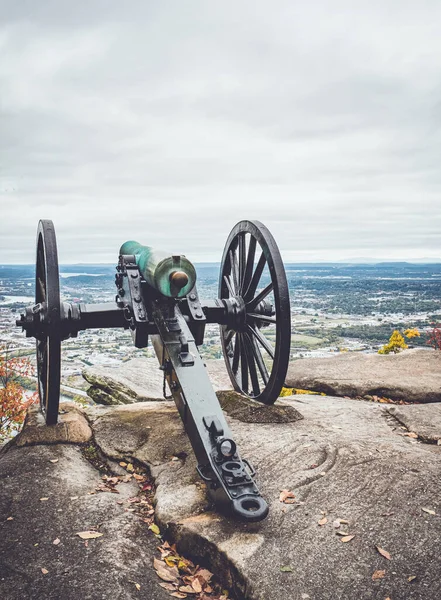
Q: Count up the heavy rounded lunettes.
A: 1